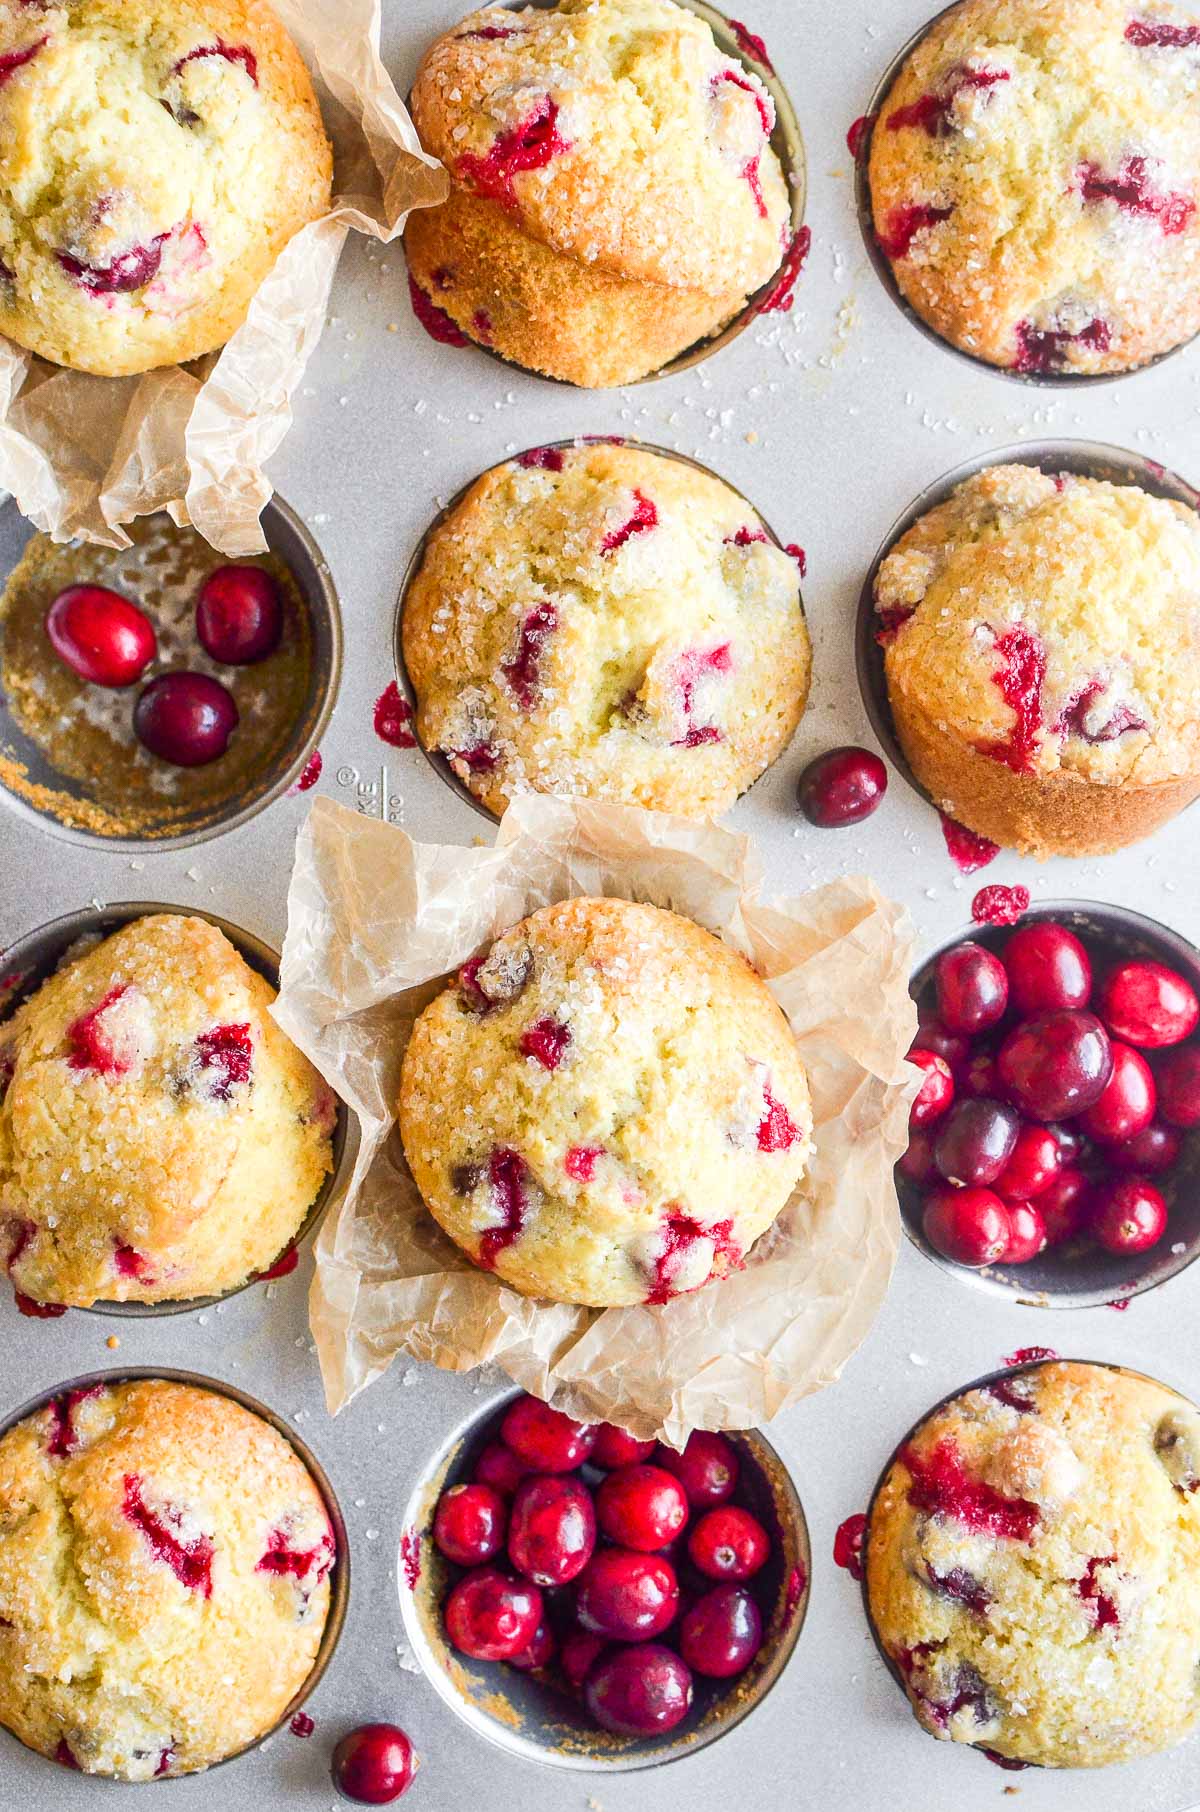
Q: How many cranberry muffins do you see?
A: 9